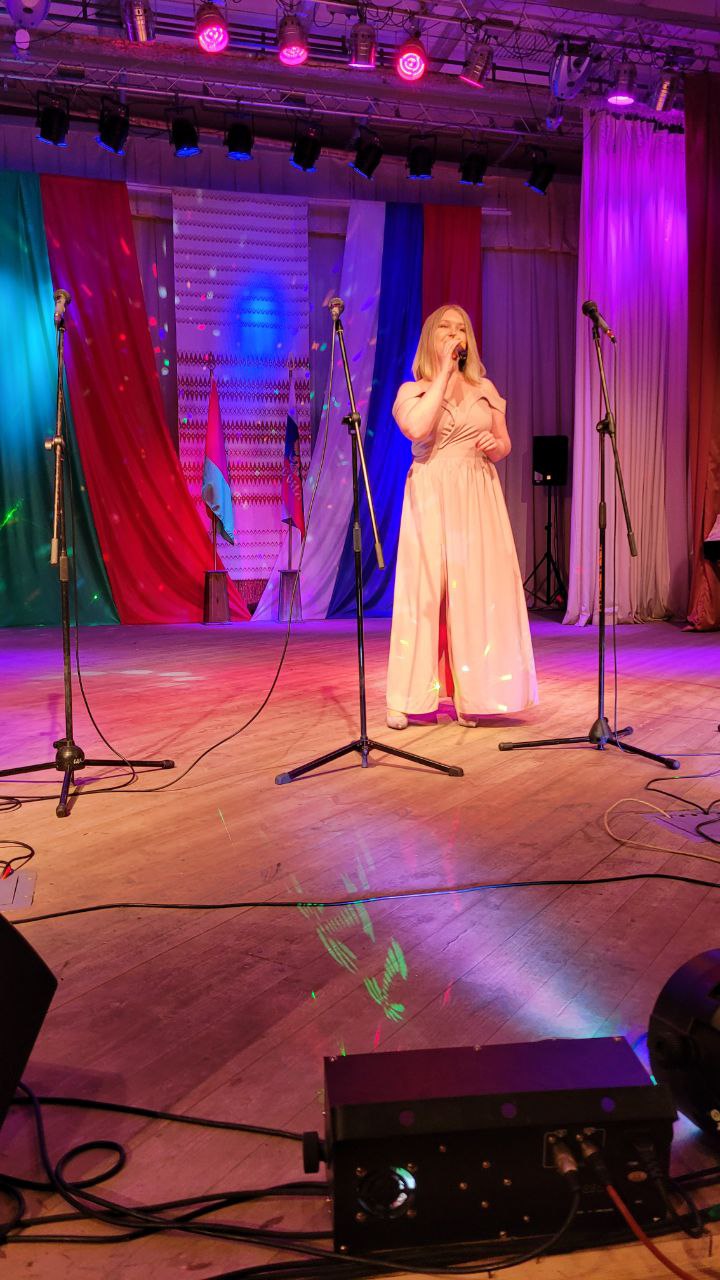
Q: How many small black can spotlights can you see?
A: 9